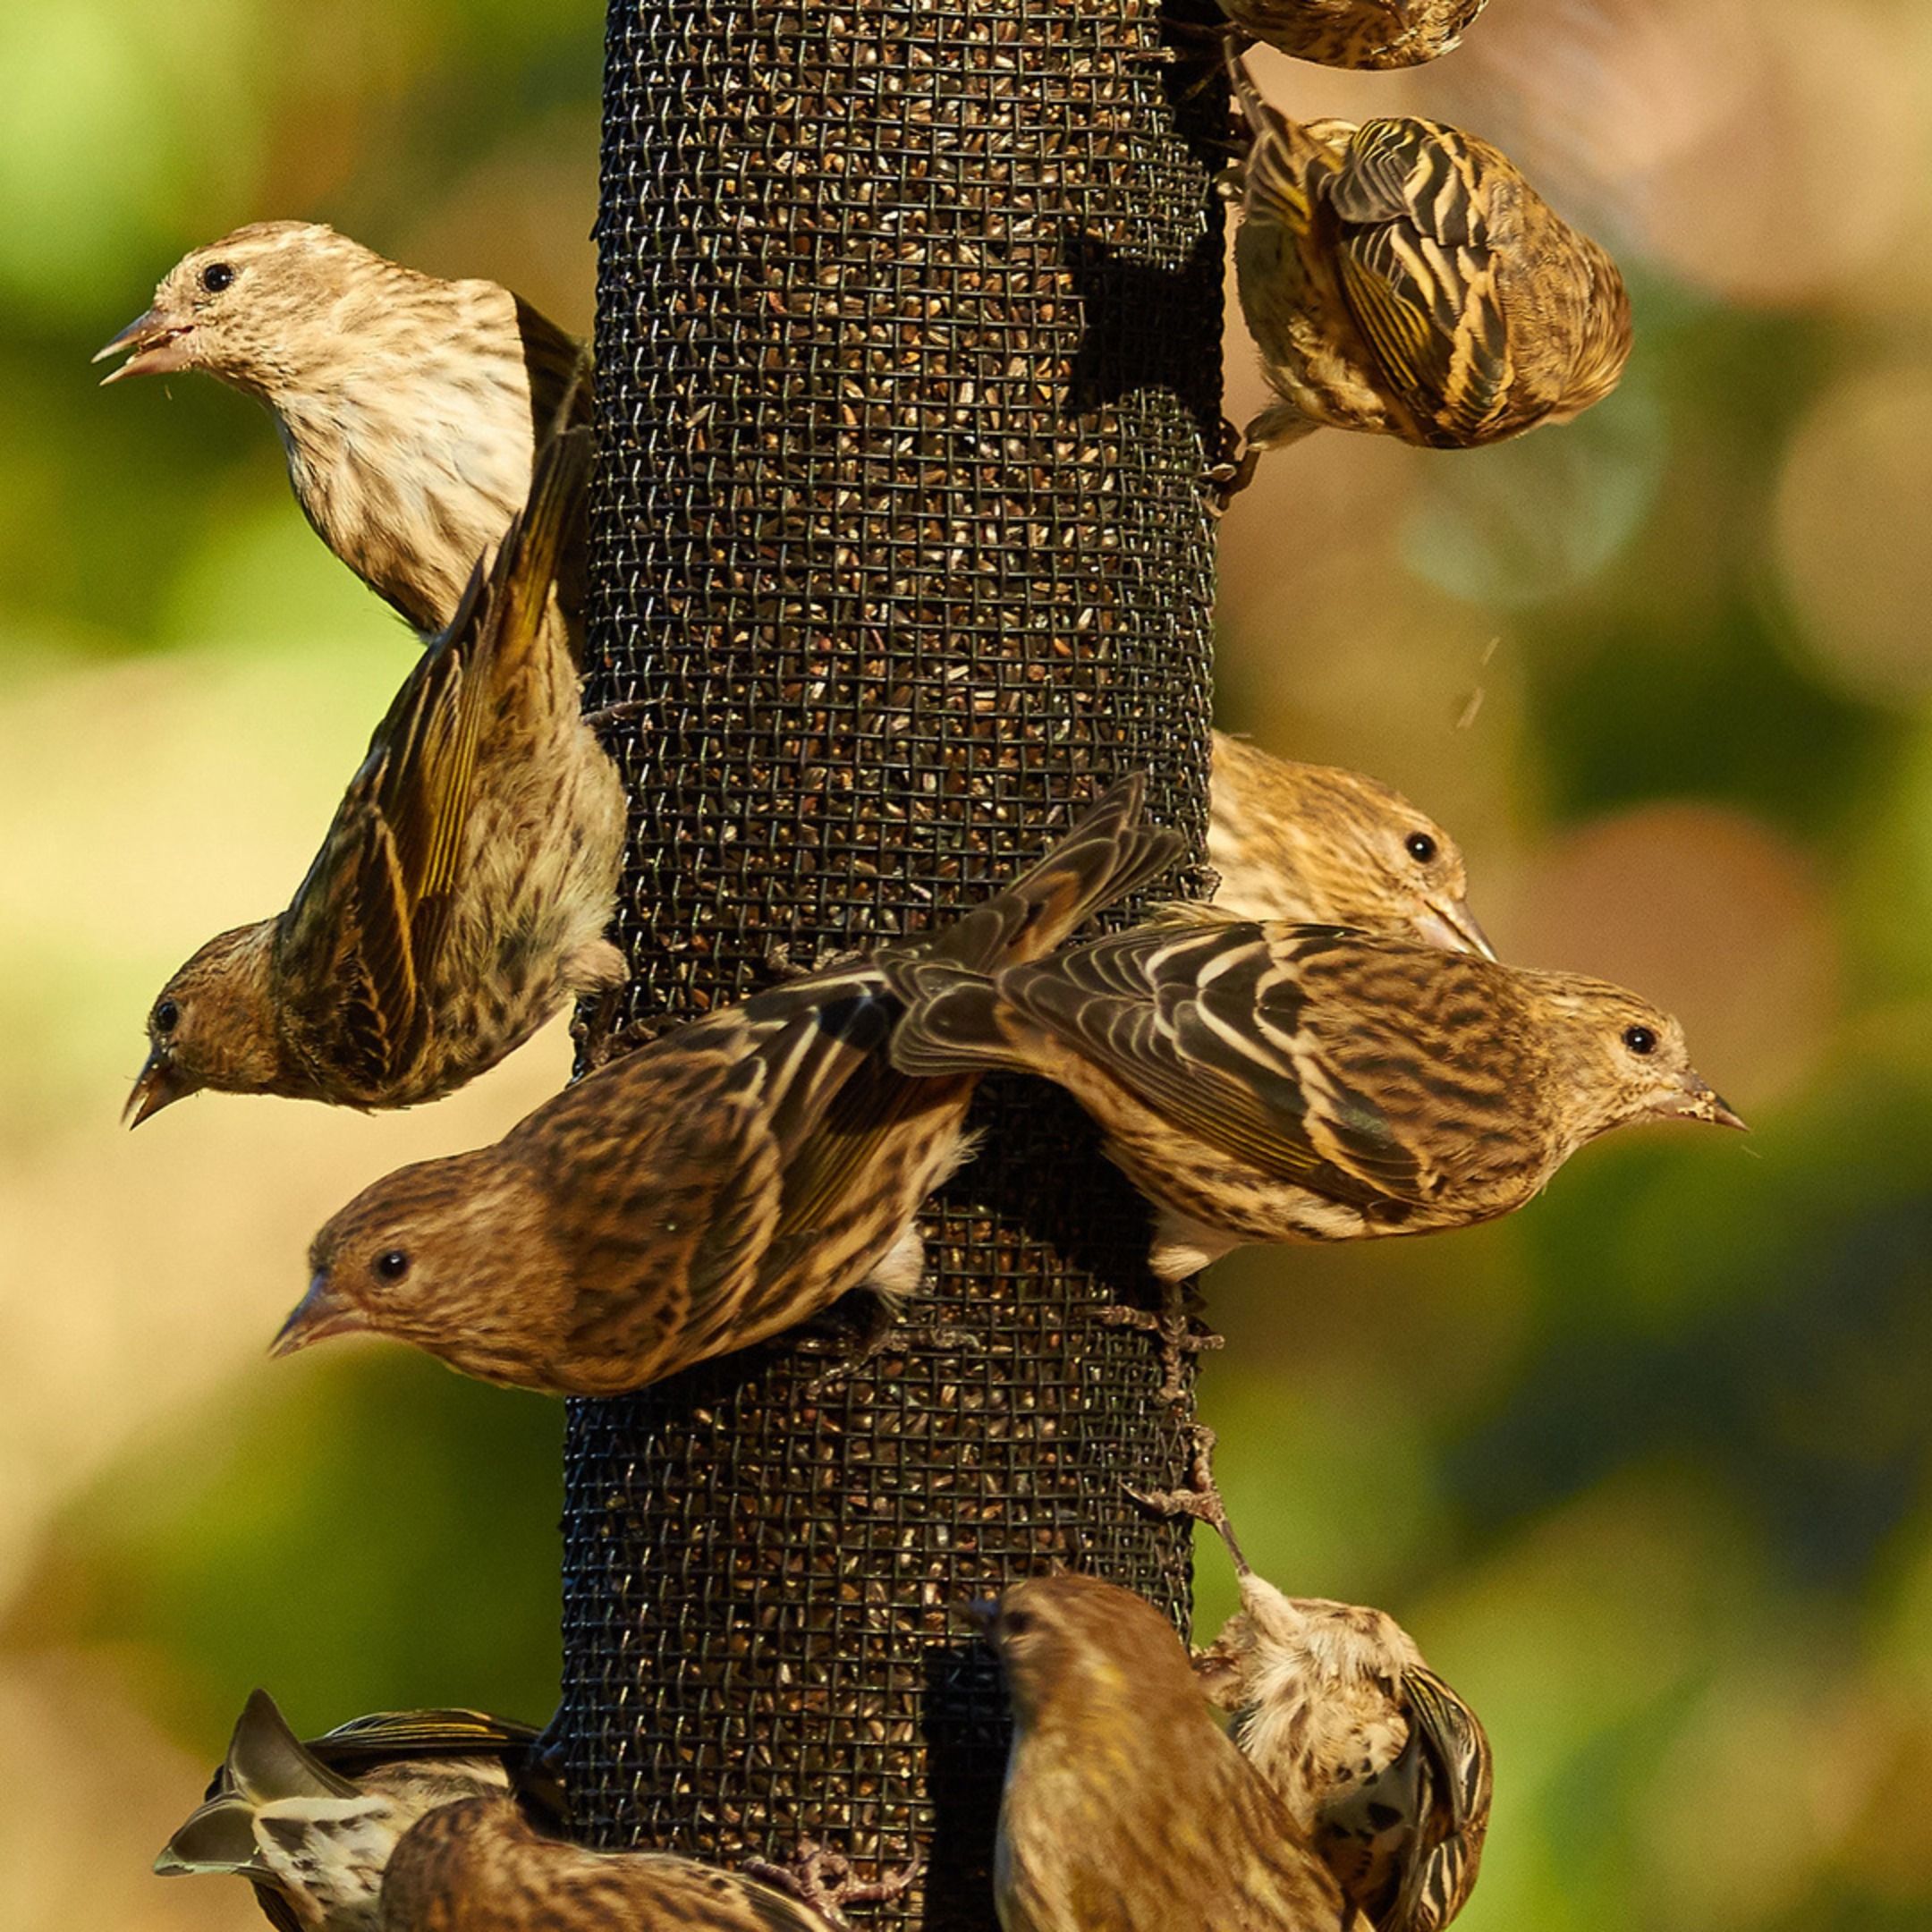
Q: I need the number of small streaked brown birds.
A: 11